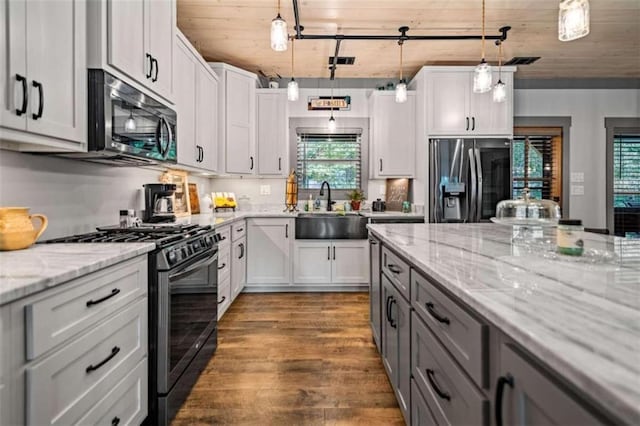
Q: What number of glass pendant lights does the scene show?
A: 7